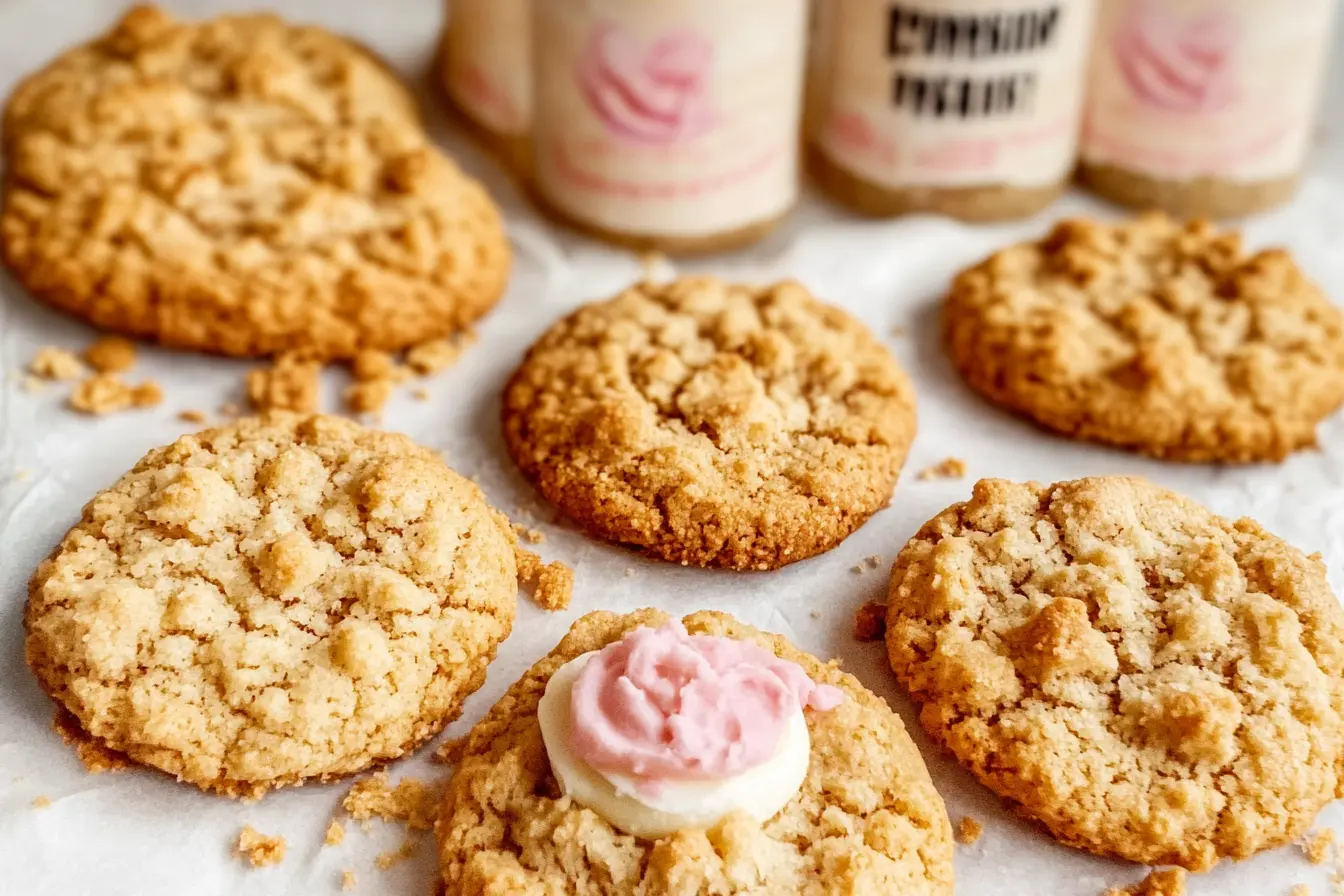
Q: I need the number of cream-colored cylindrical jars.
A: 4